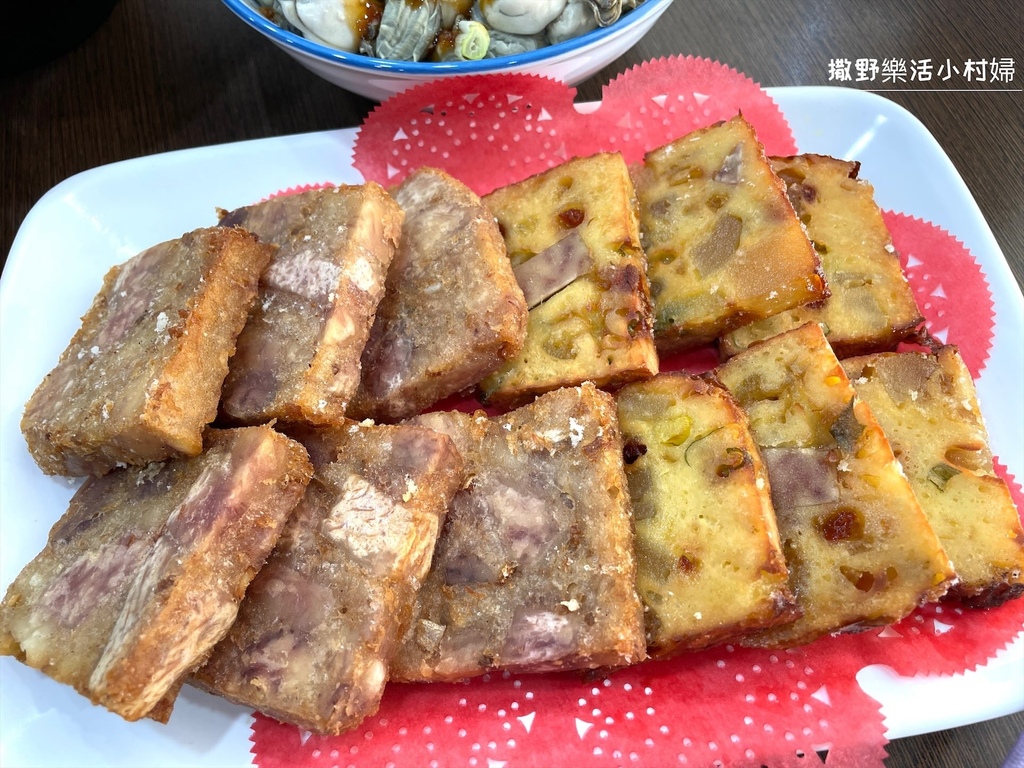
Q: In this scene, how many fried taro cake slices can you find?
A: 6